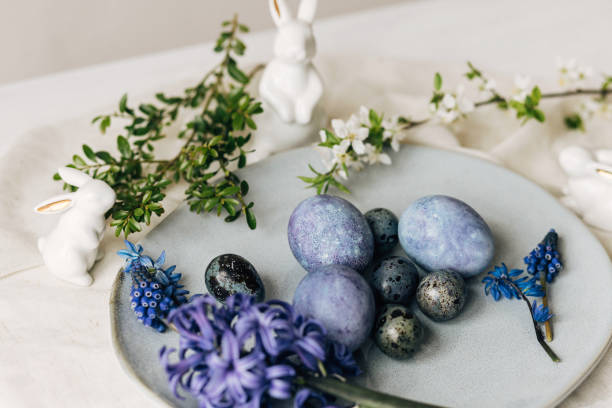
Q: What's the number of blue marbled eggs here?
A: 3